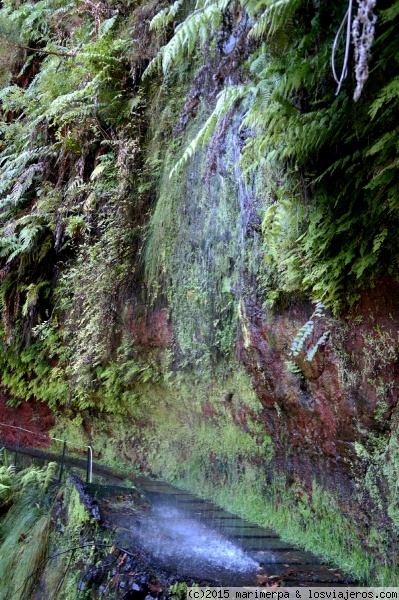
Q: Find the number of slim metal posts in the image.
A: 3